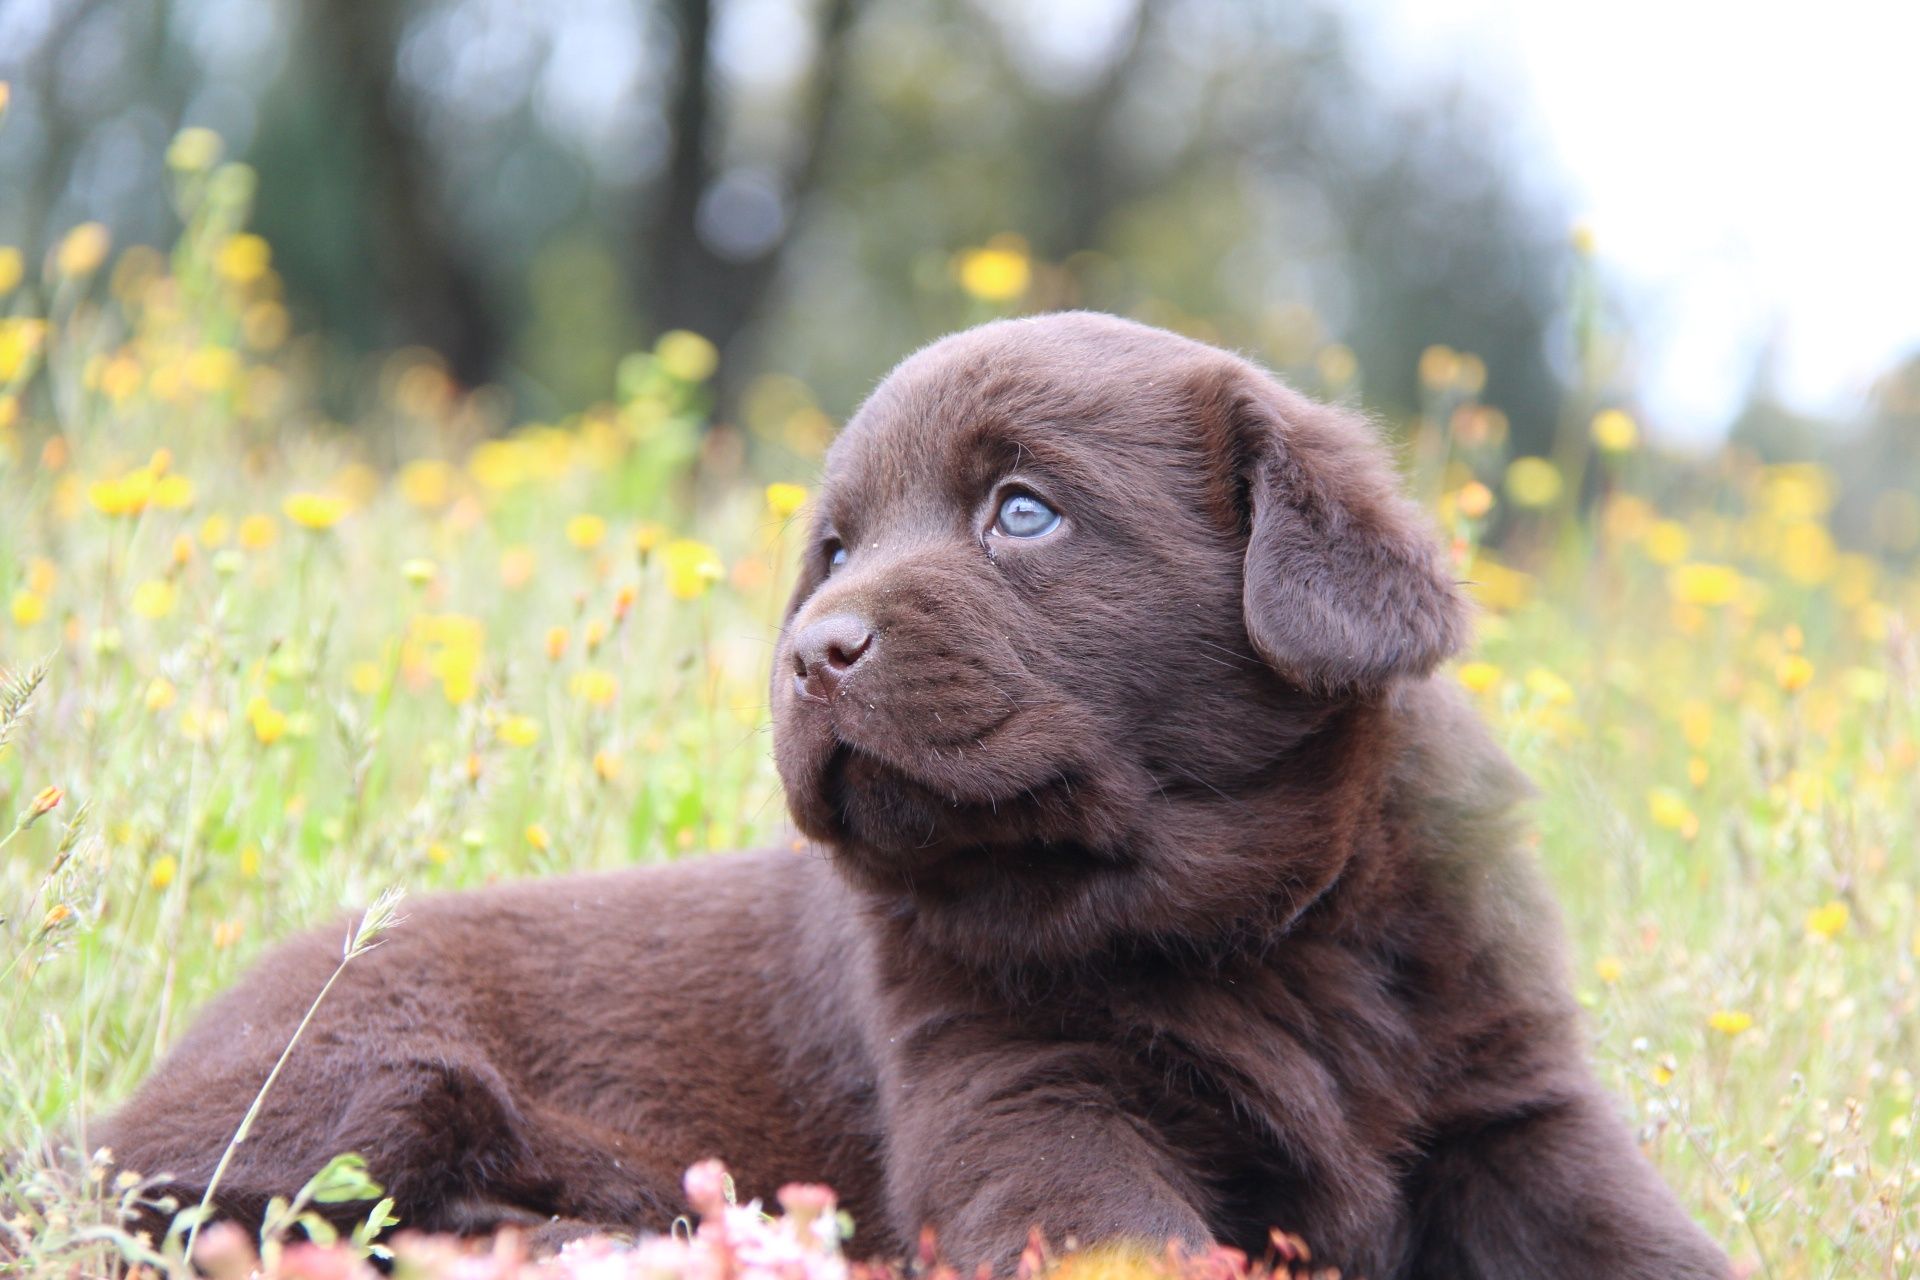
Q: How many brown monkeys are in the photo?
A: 0